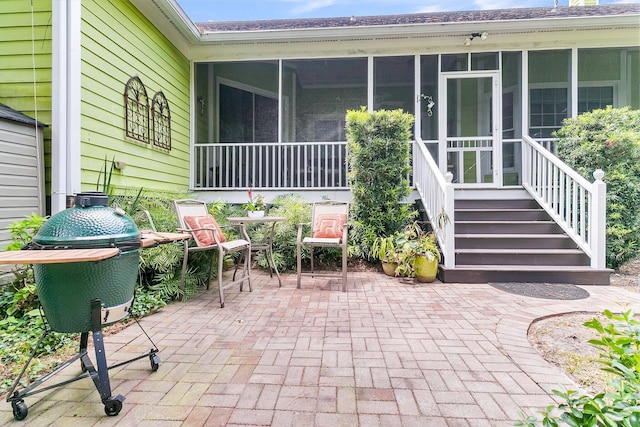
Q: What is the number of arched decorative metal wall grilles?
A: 2